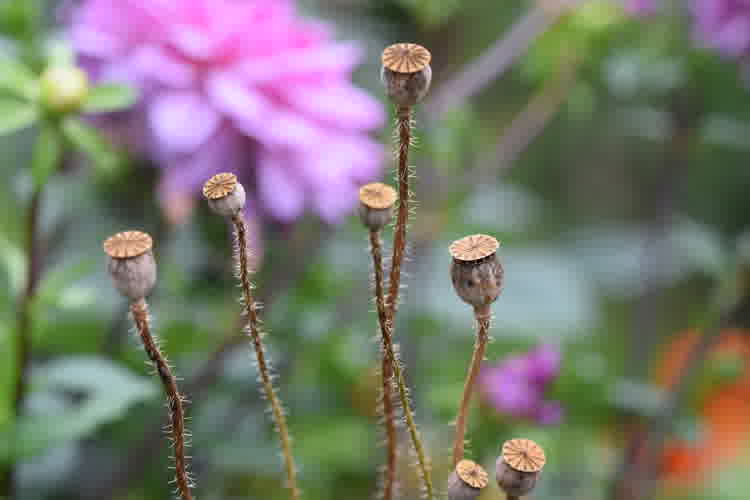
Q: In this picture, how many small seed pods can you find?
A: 7